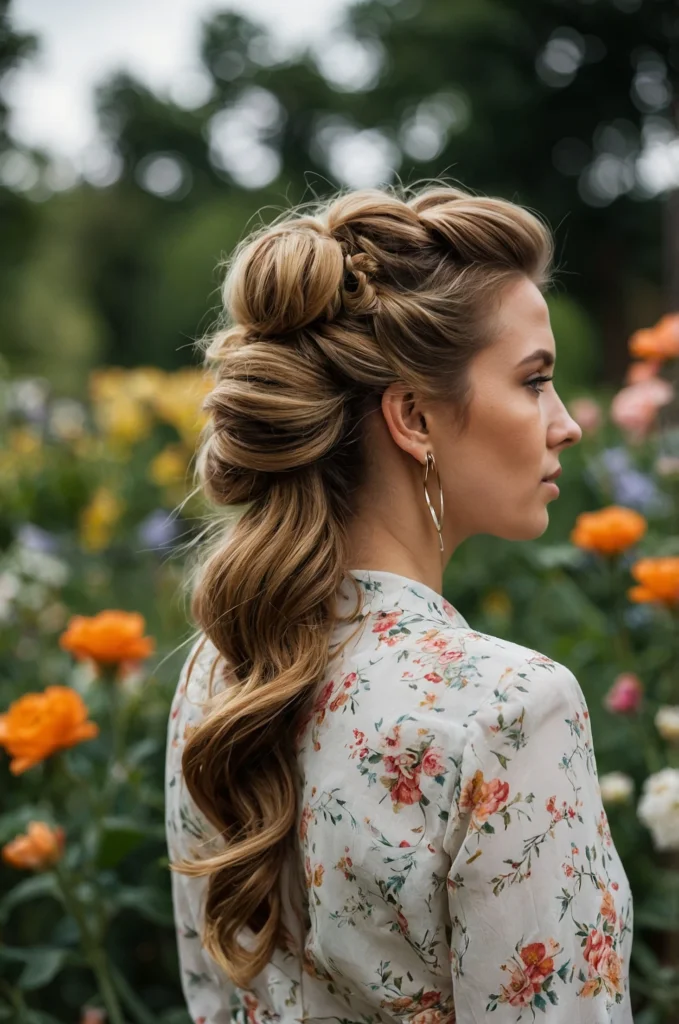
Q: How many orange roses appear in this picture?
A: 6